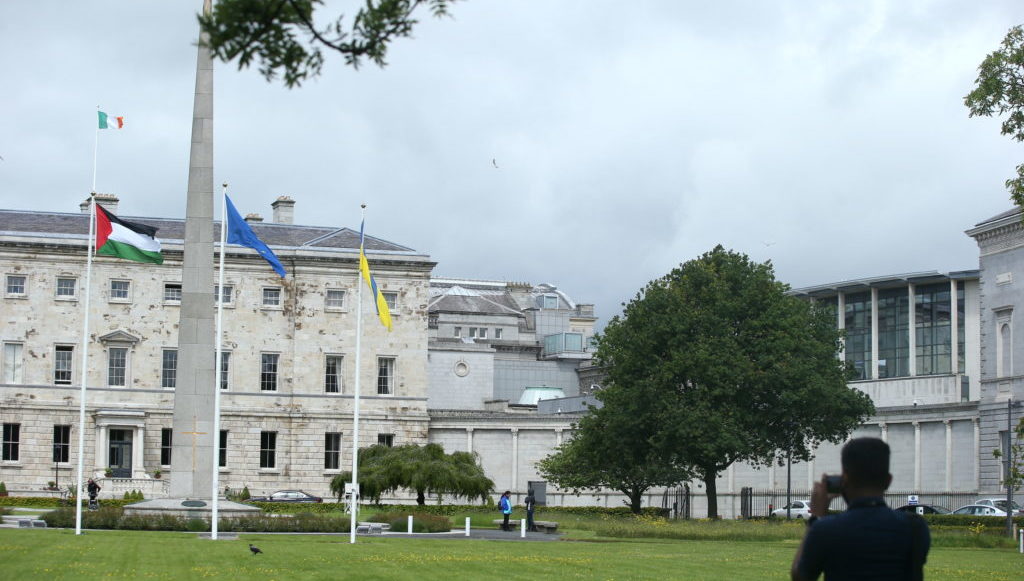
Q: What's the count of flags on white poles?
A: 4